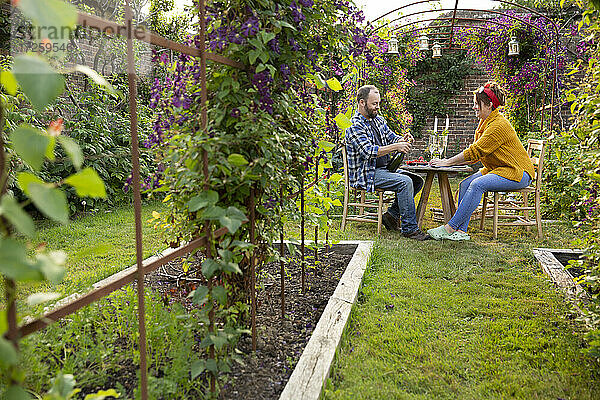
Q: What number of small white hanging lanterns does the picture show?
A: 4